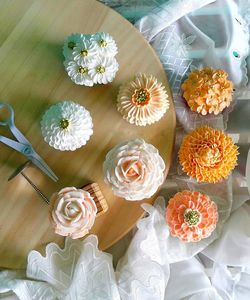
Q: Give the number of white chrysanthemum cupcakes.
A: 2